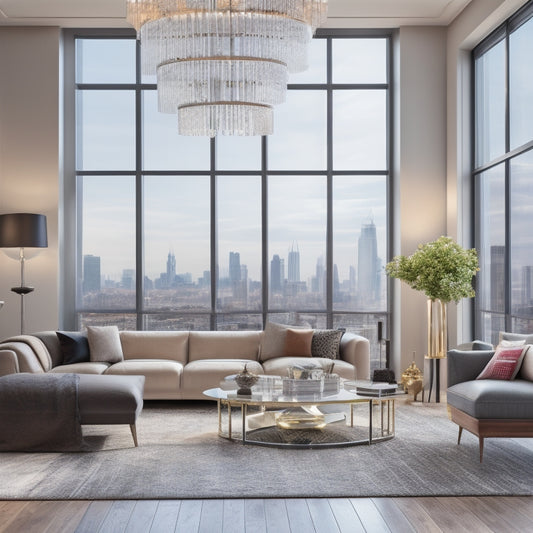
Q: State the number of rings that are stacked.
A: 4